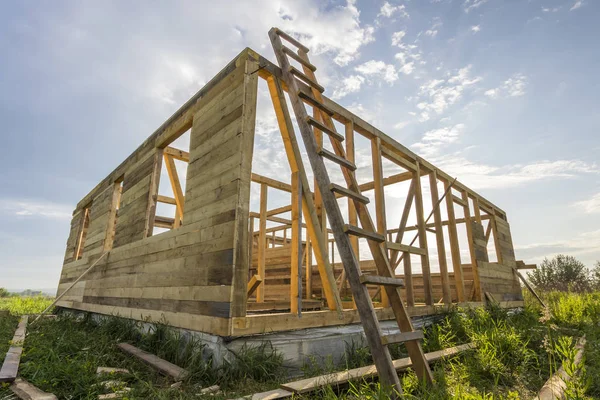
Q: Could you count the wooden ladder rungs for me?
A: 10